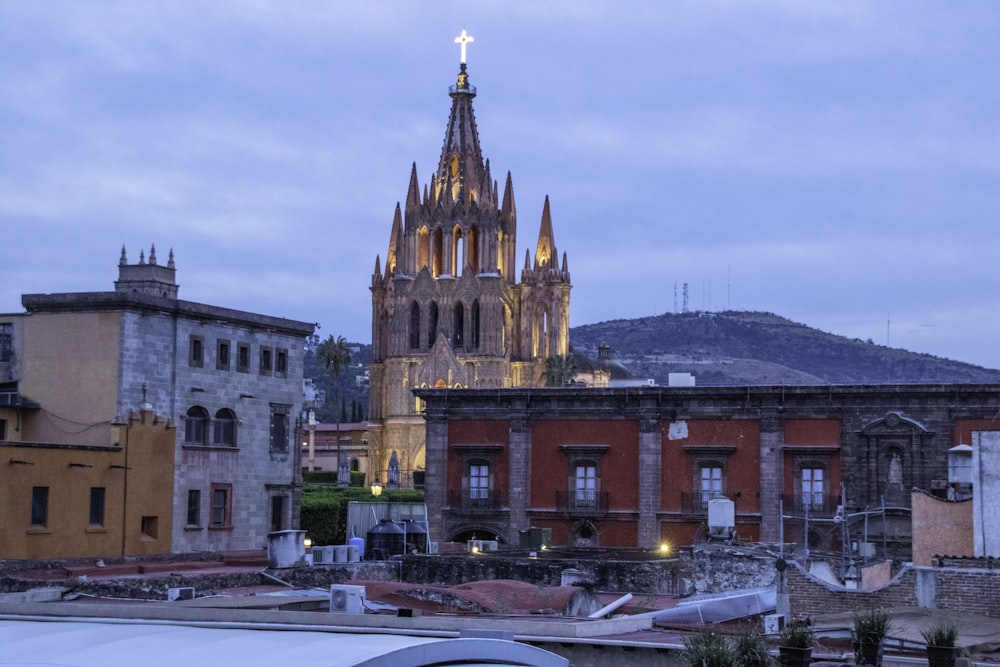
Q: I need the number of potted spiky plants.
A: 5